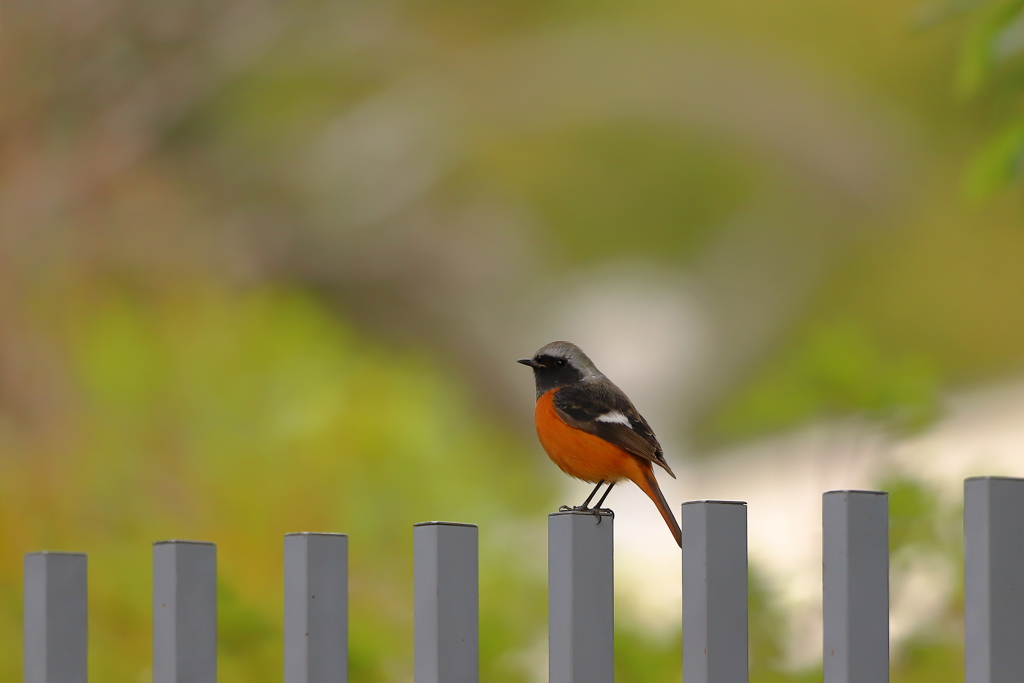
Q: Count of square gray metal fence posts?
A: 8